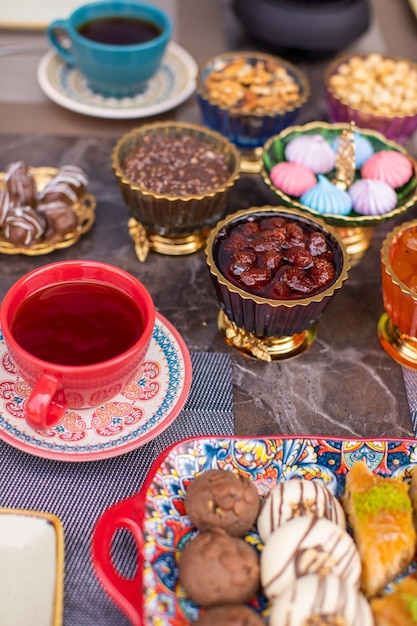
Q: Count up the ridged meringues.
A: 6